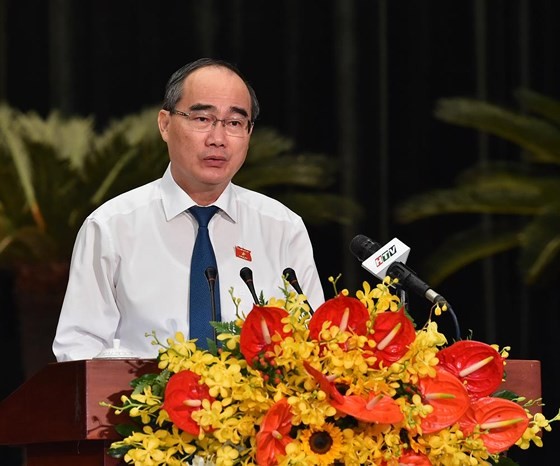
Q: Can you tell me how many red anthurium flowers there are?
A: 11